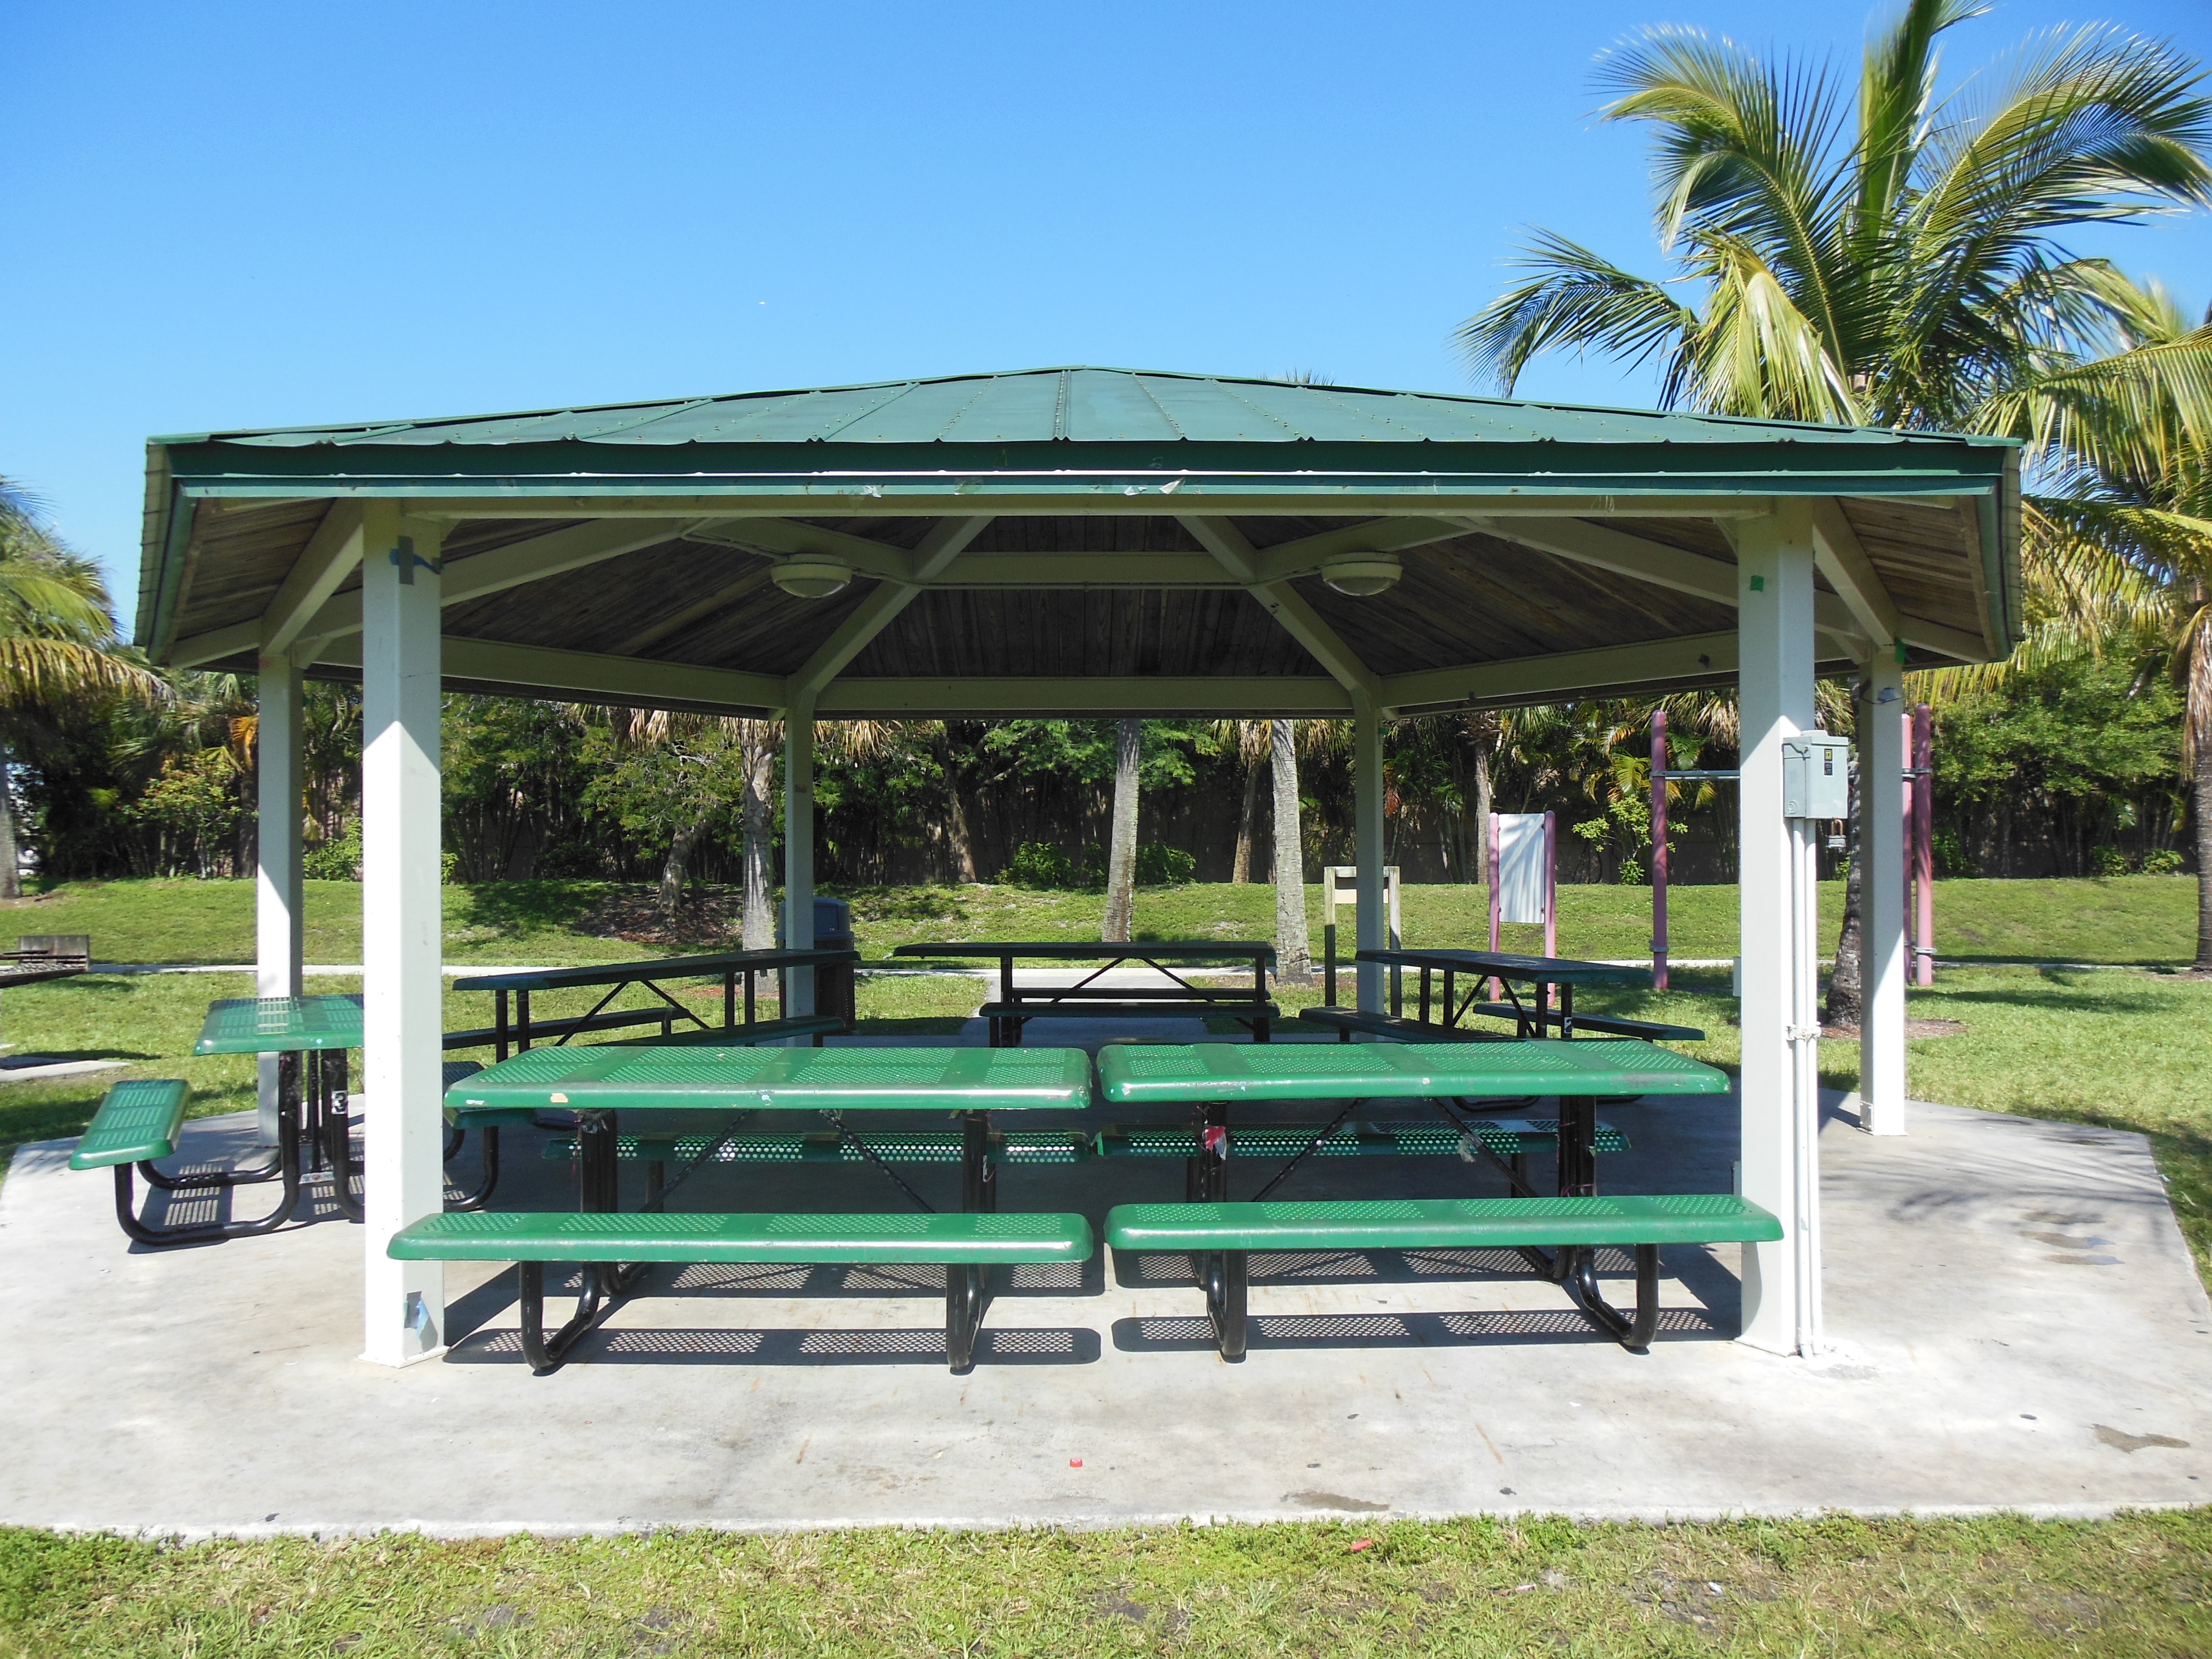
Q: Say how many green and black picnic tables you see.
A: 6